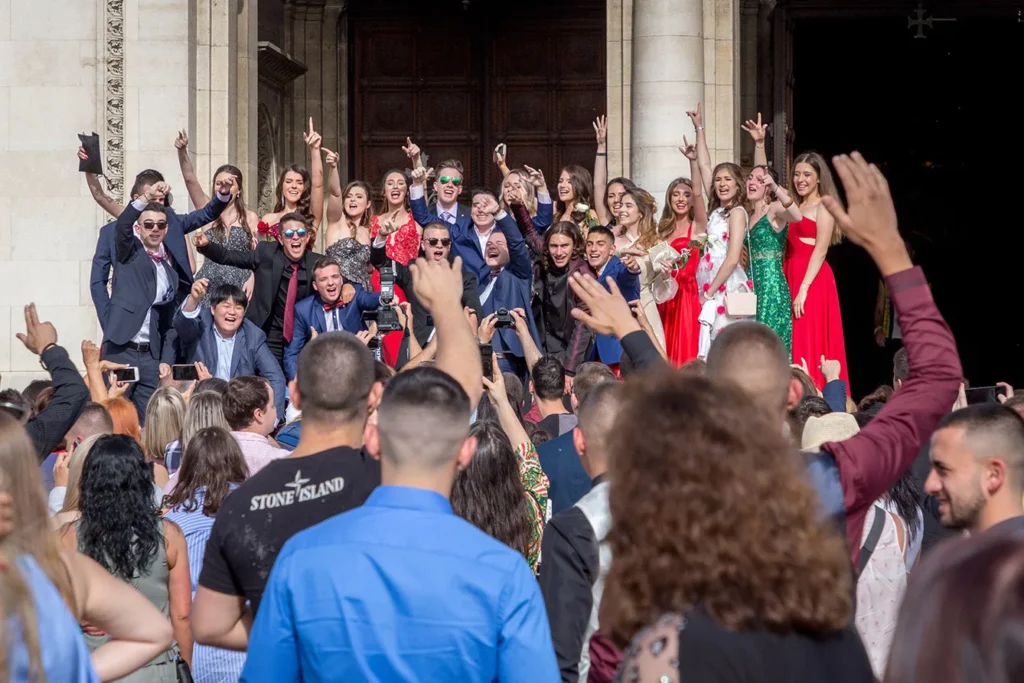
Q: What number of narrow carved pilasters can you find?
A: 1